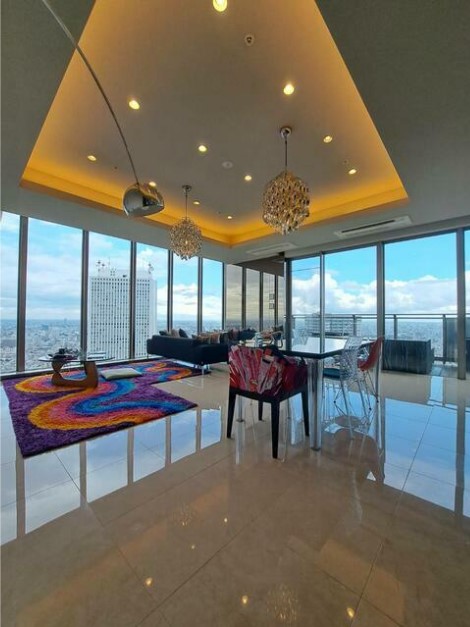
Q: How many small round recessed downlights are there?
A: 11